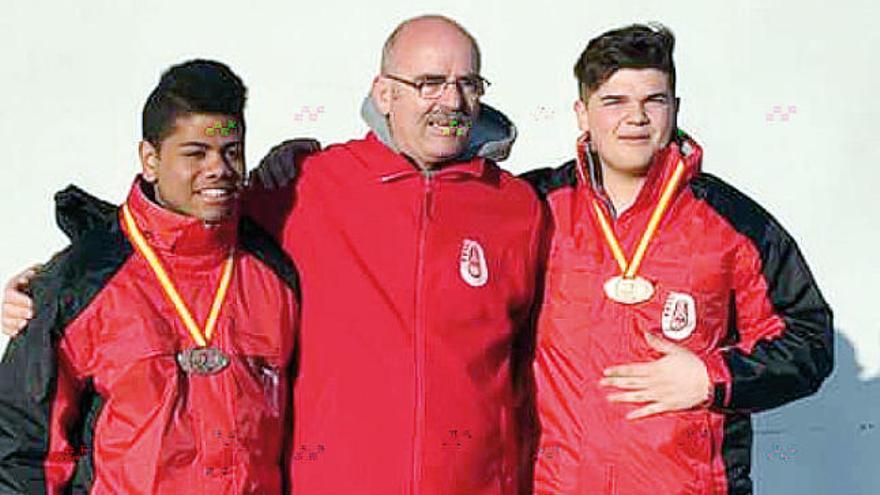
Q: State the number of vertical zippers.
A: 1